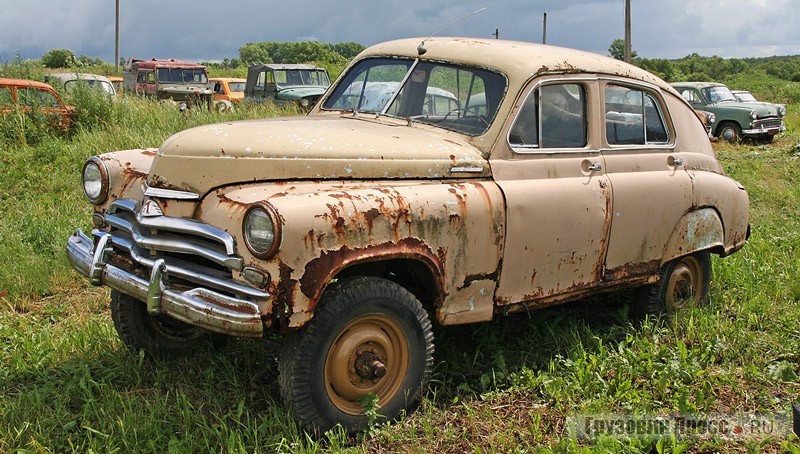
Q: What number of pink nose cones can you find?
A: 0